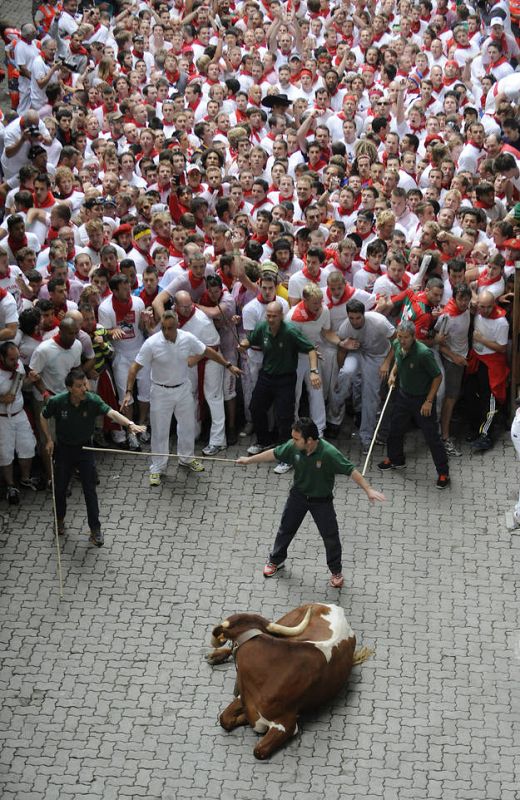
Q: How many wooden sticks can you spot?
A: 3